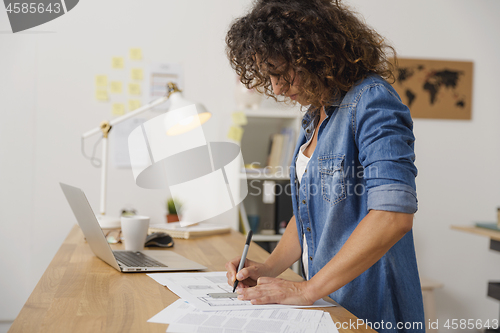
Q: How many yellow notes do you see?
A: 11